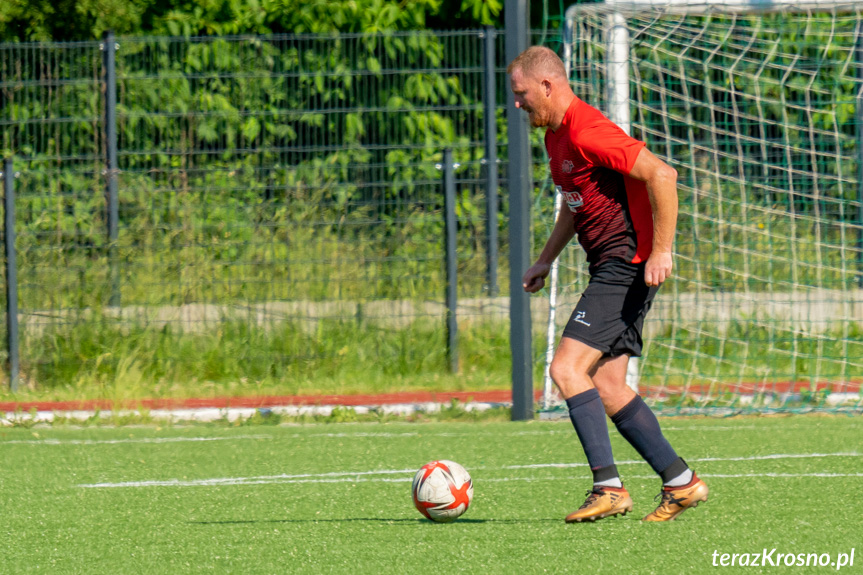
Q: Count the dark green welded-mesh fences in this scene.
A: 2